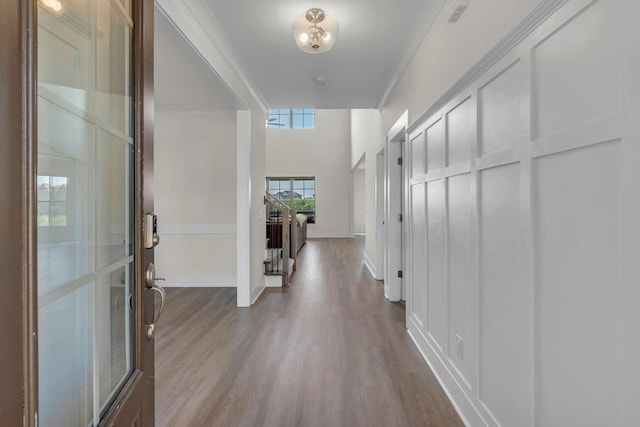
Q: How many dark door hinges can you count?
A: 3